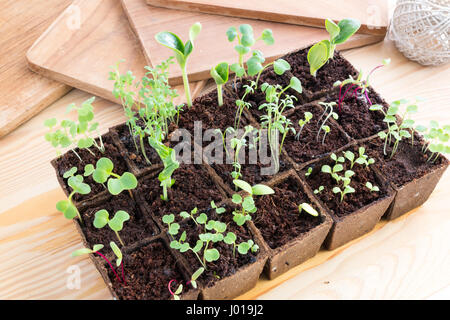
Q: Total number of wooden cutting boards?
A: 4